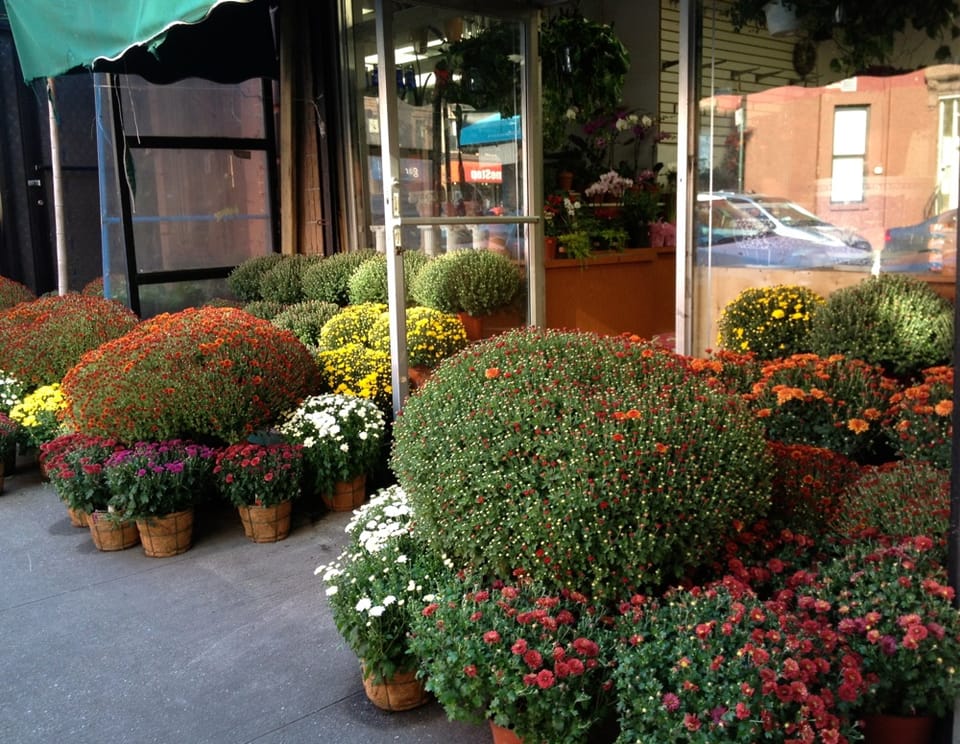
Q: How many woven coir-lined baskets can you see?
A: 6